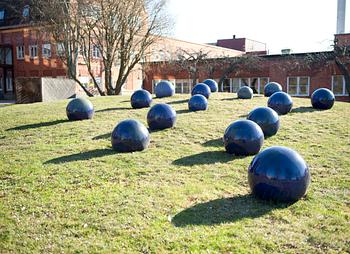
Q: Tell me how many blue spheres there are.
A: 15